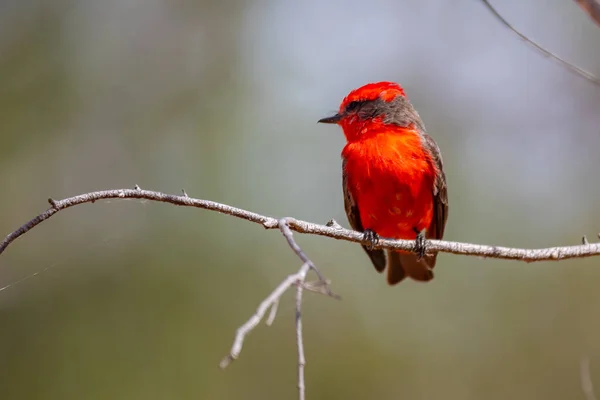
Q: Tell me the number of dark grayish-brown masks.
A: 1